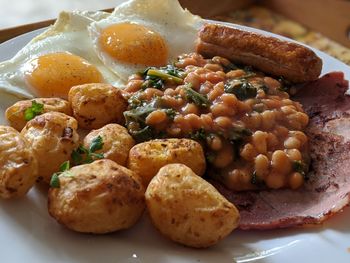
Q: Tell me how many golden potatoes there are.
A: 8